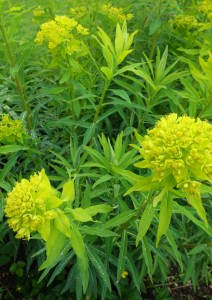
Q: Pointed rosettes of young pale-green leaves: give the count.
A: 3